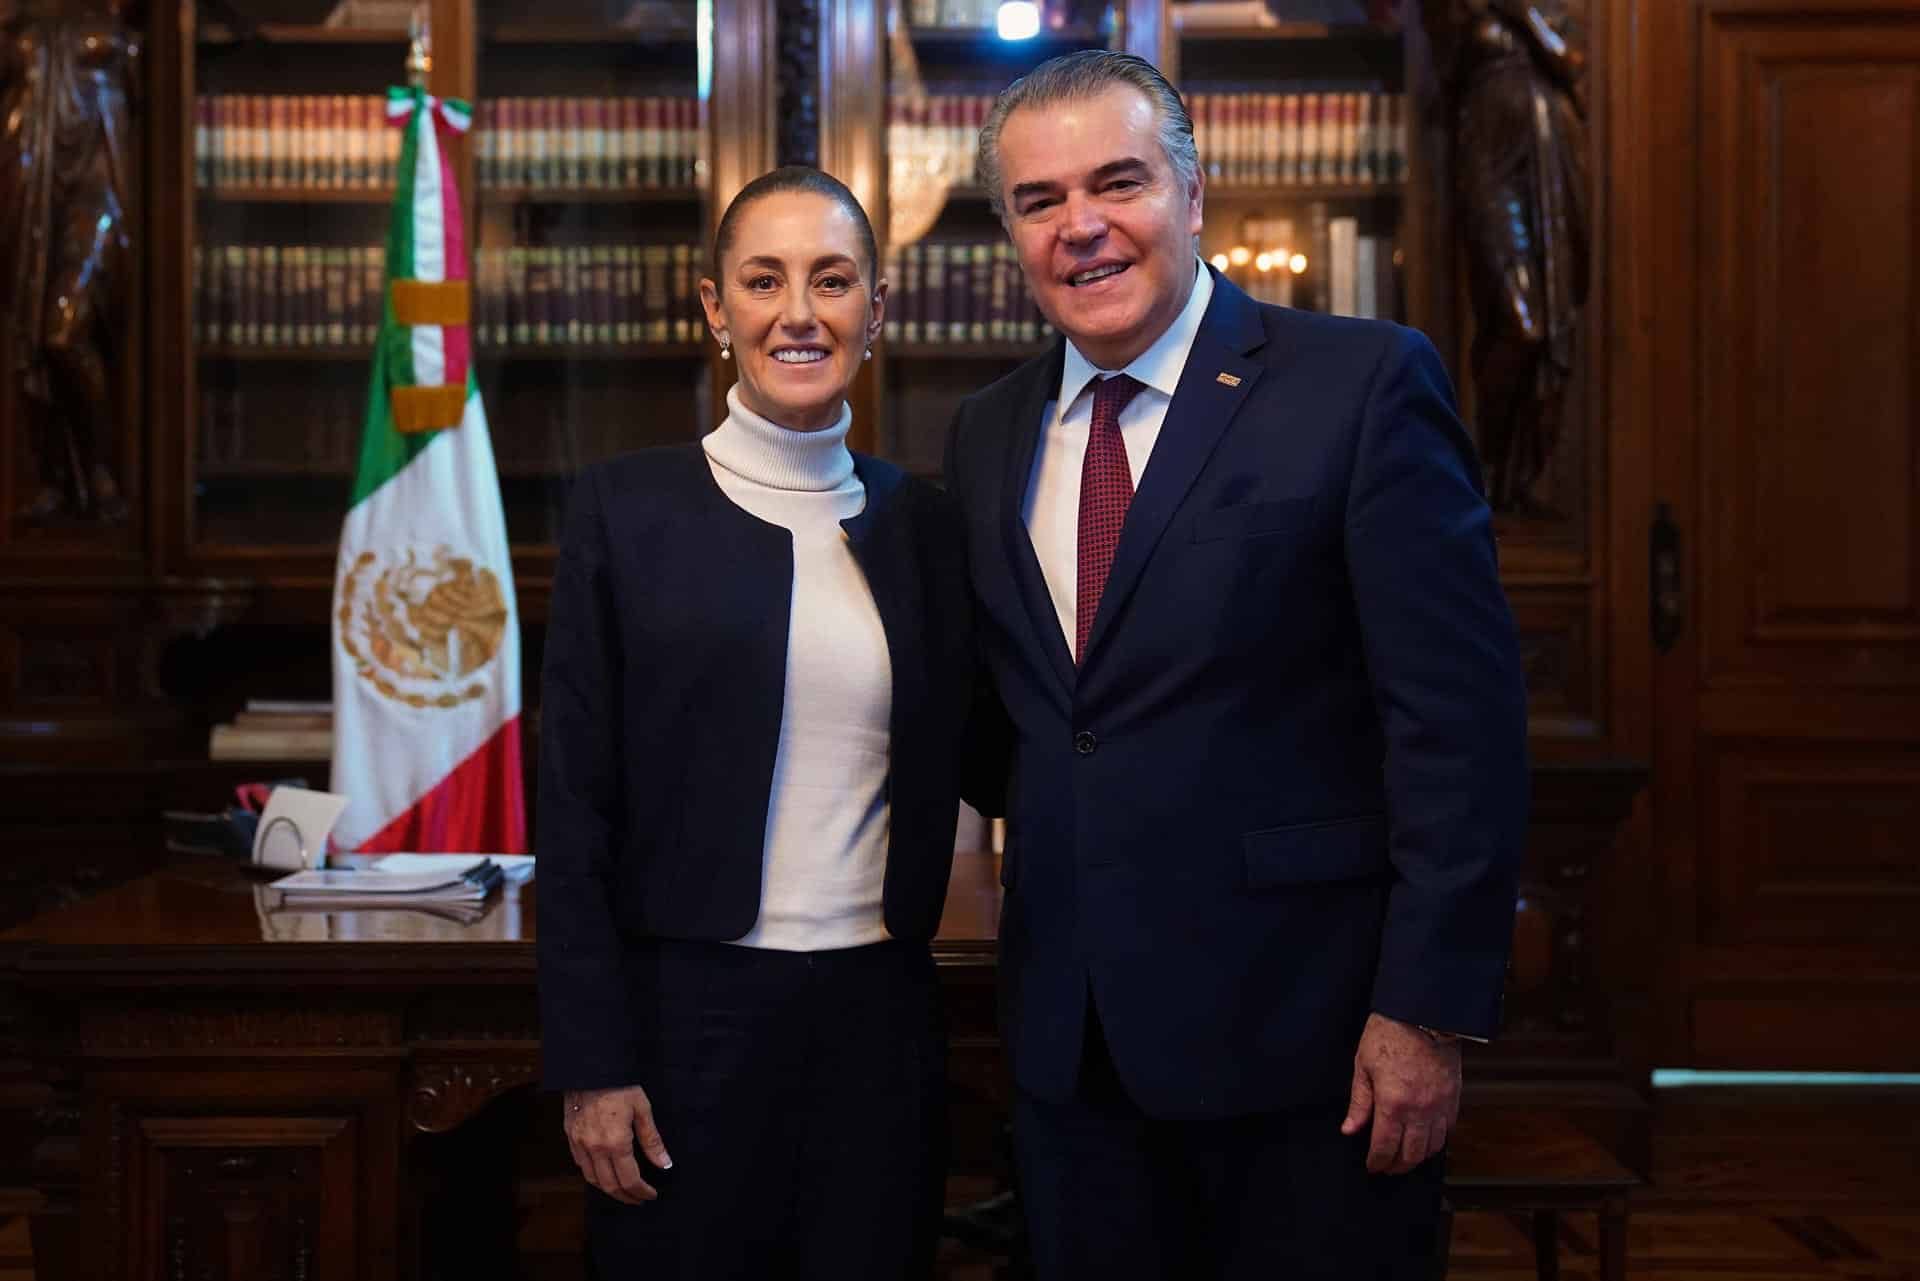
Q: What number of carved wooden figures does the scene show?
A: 2